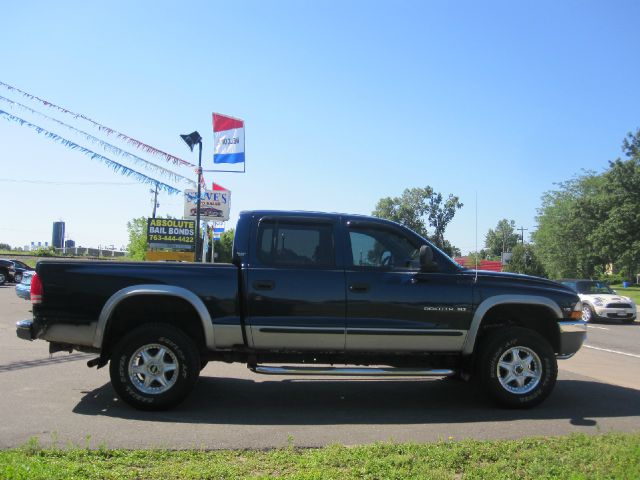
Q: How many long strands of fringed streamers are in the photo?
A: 3